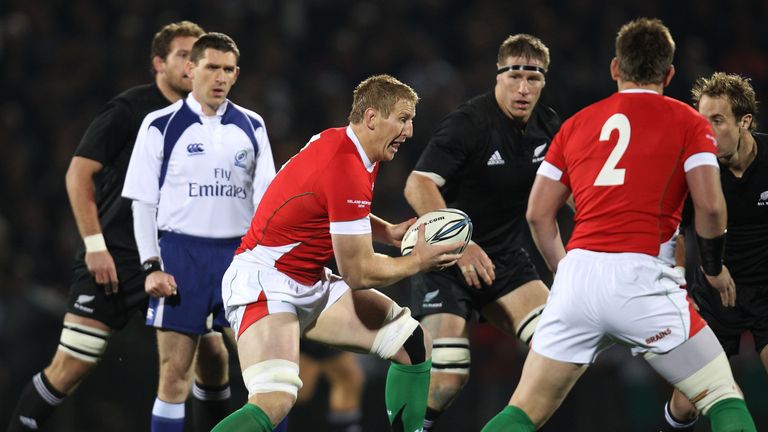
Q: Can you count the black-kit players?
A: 3